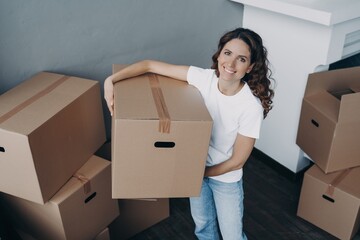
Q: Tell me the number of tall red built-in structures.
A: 0